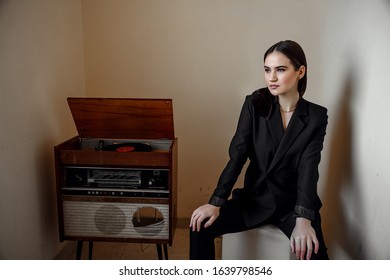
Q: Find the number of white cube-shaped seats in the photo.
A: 1